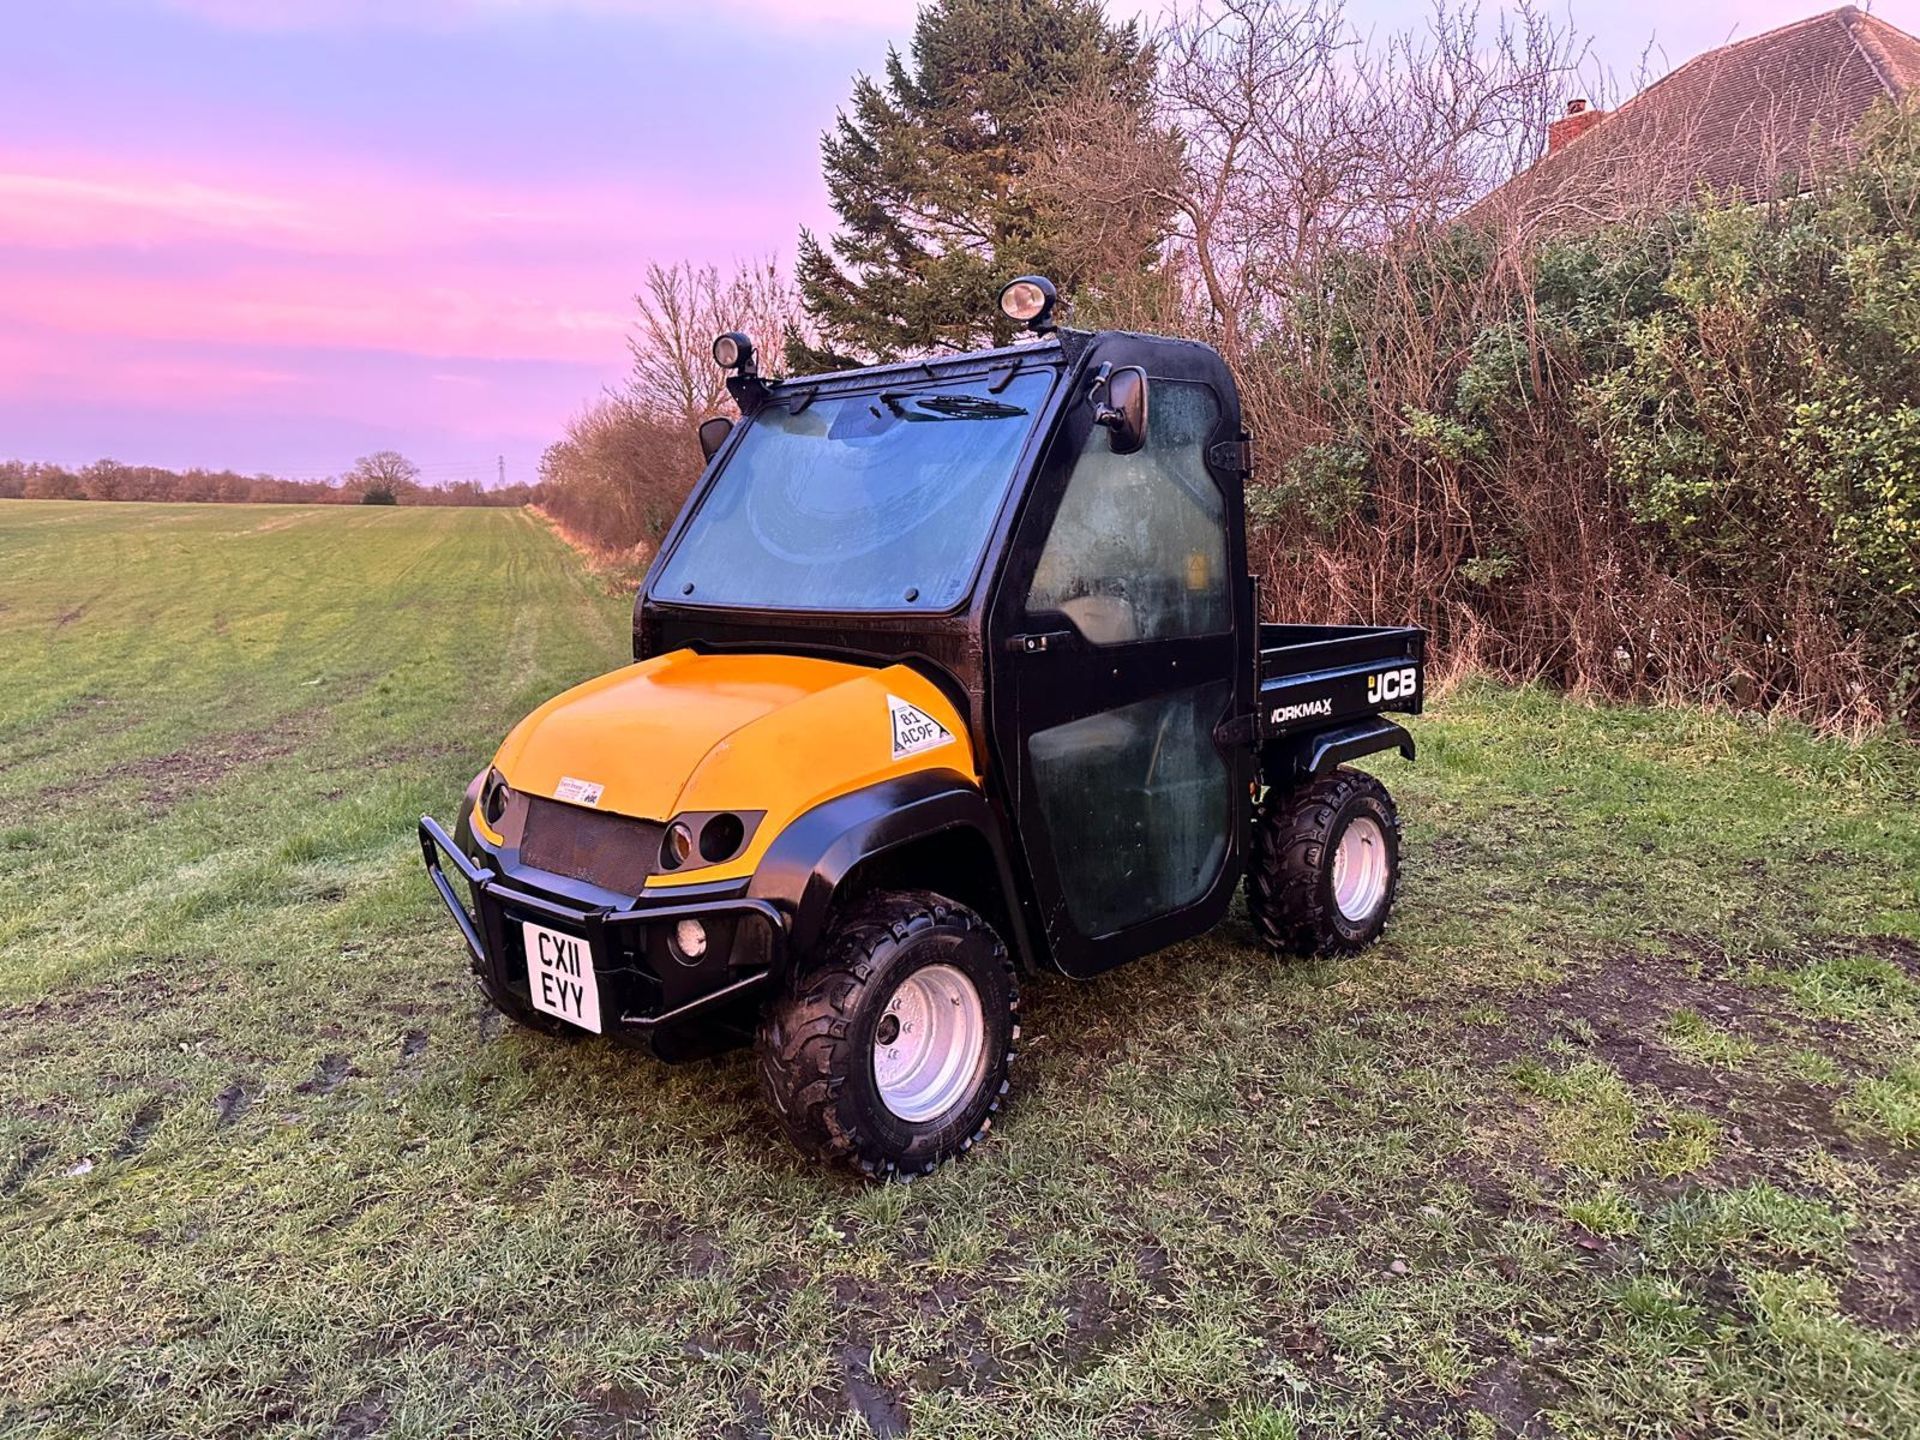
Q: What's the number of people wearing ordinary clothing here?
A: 0